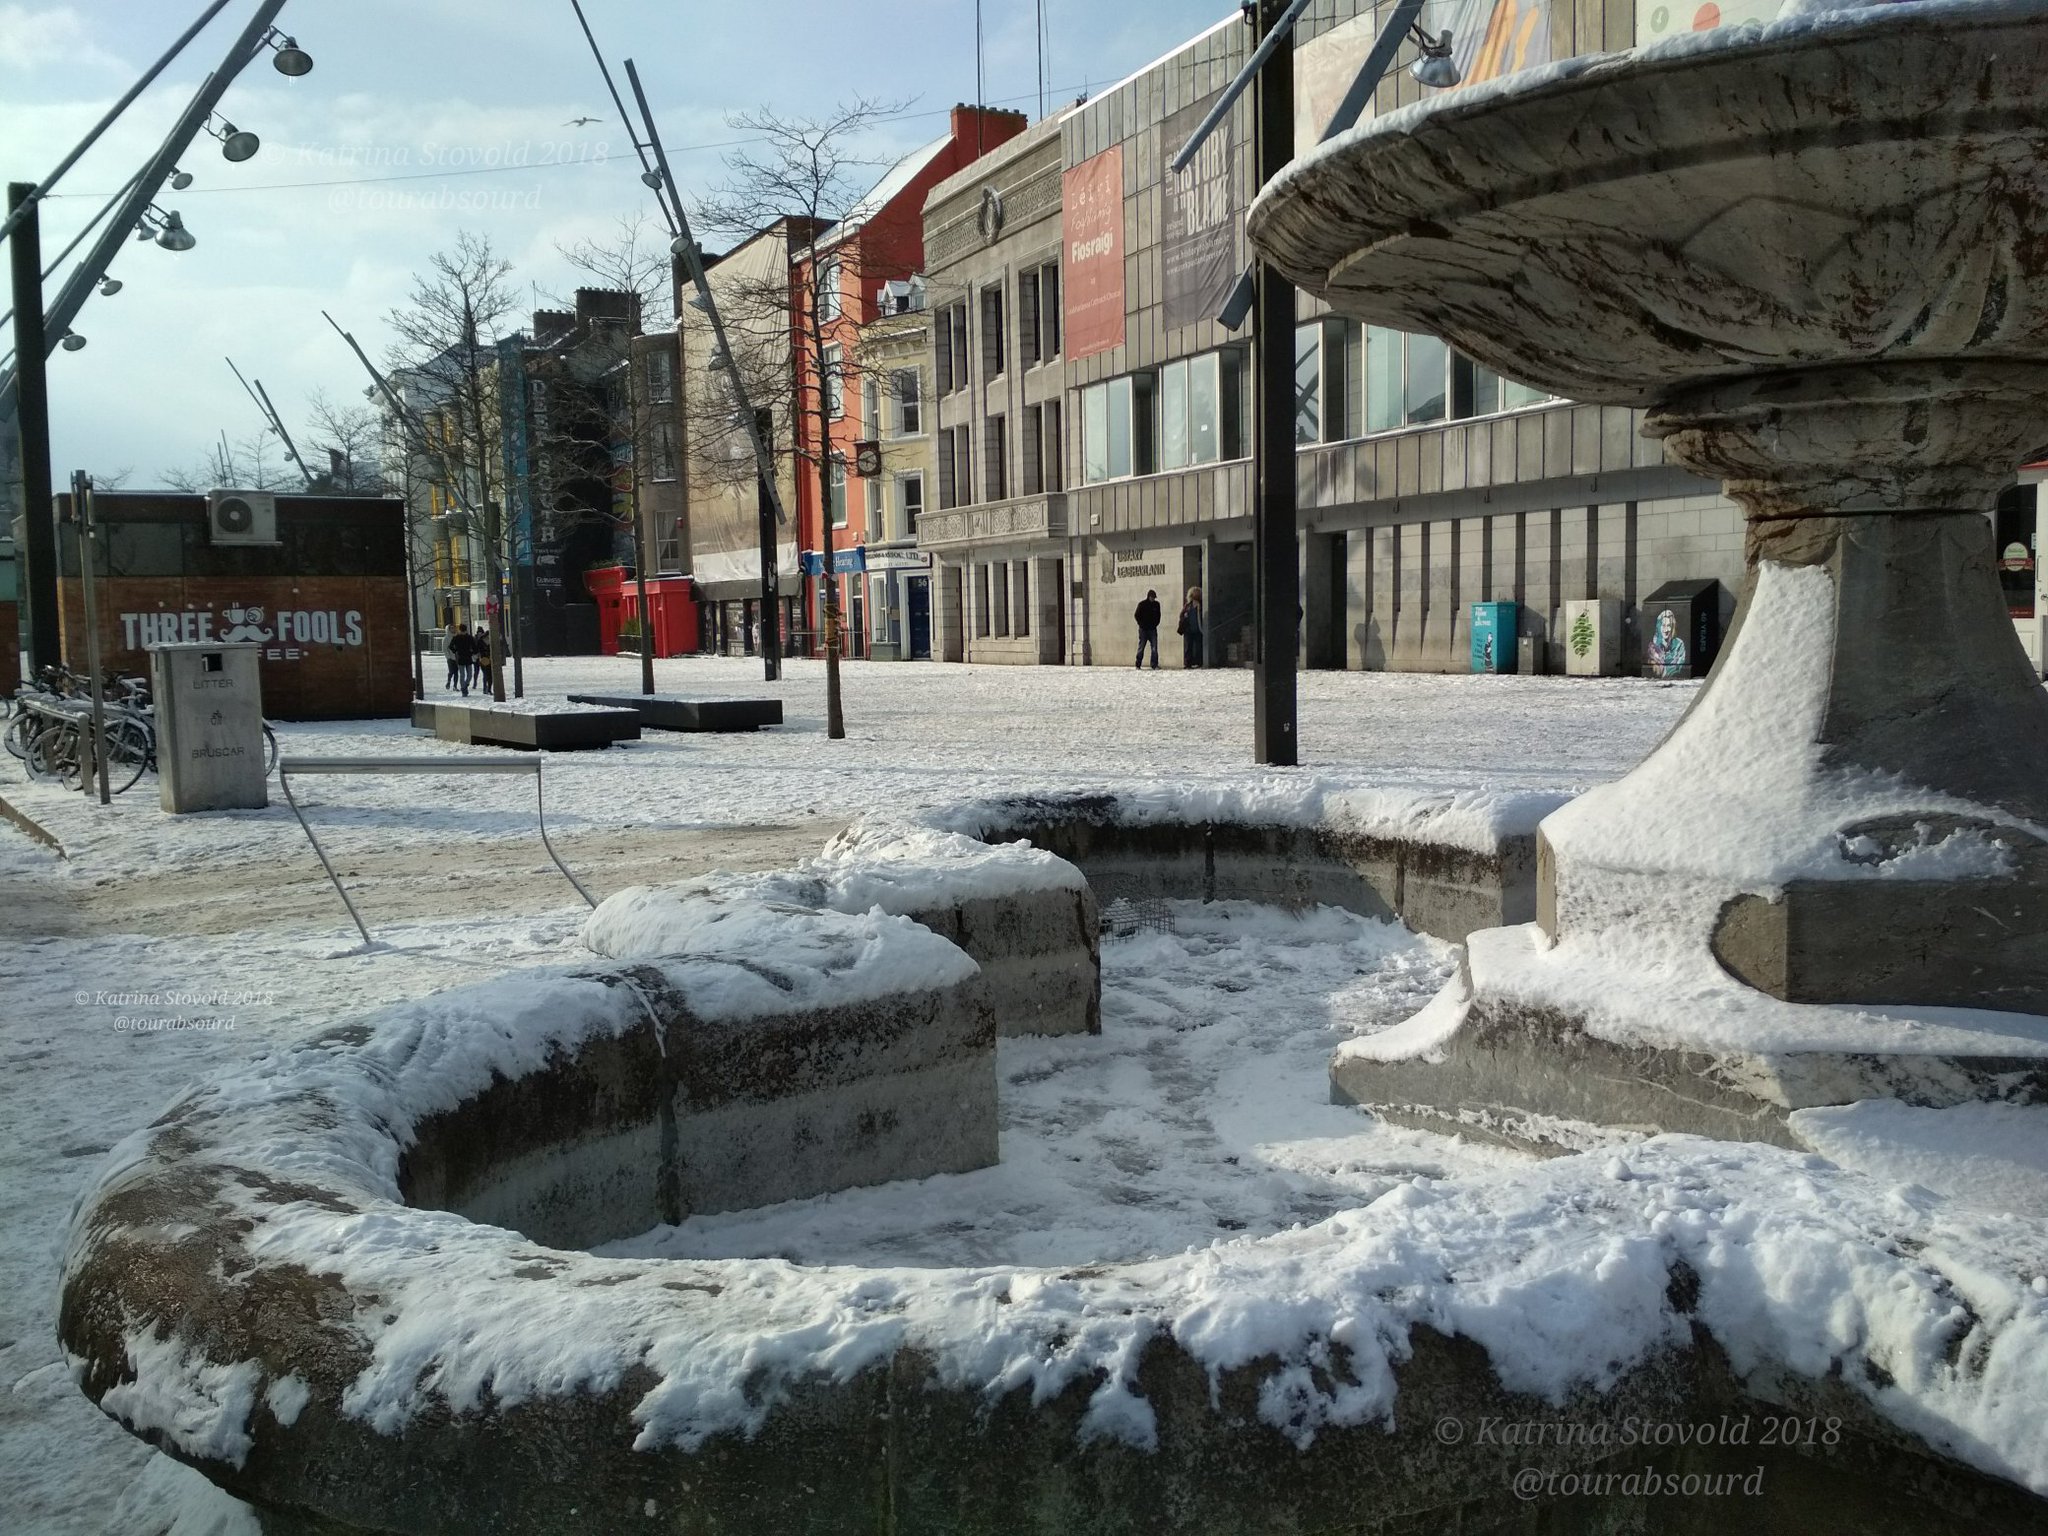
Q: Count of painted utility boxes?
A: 3